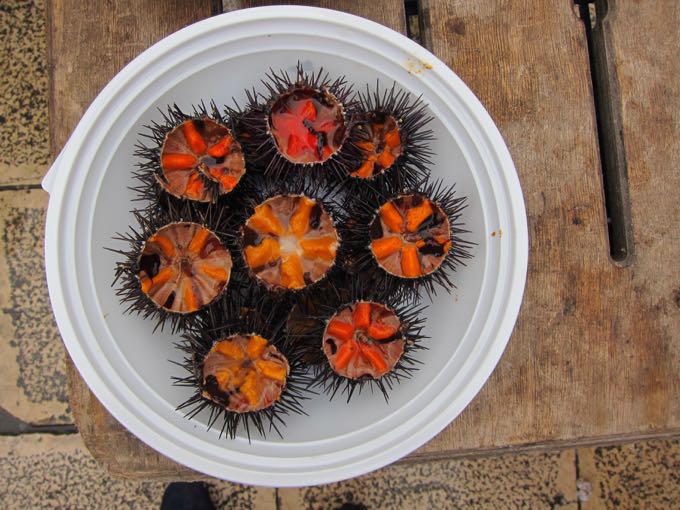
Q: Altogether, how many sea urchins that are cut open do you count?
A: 8